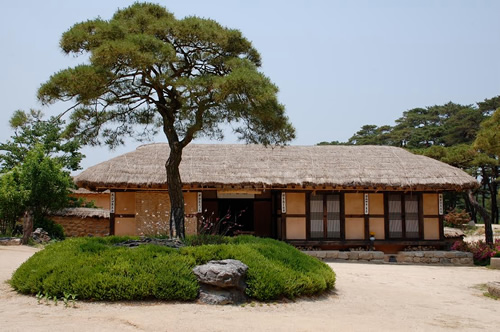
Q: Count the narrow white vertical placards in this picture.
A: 5